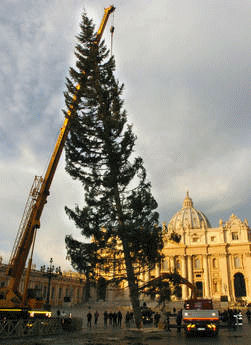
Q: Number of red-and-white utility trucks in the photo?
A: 1